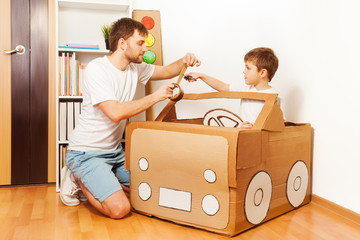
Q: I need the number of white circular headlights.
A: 4